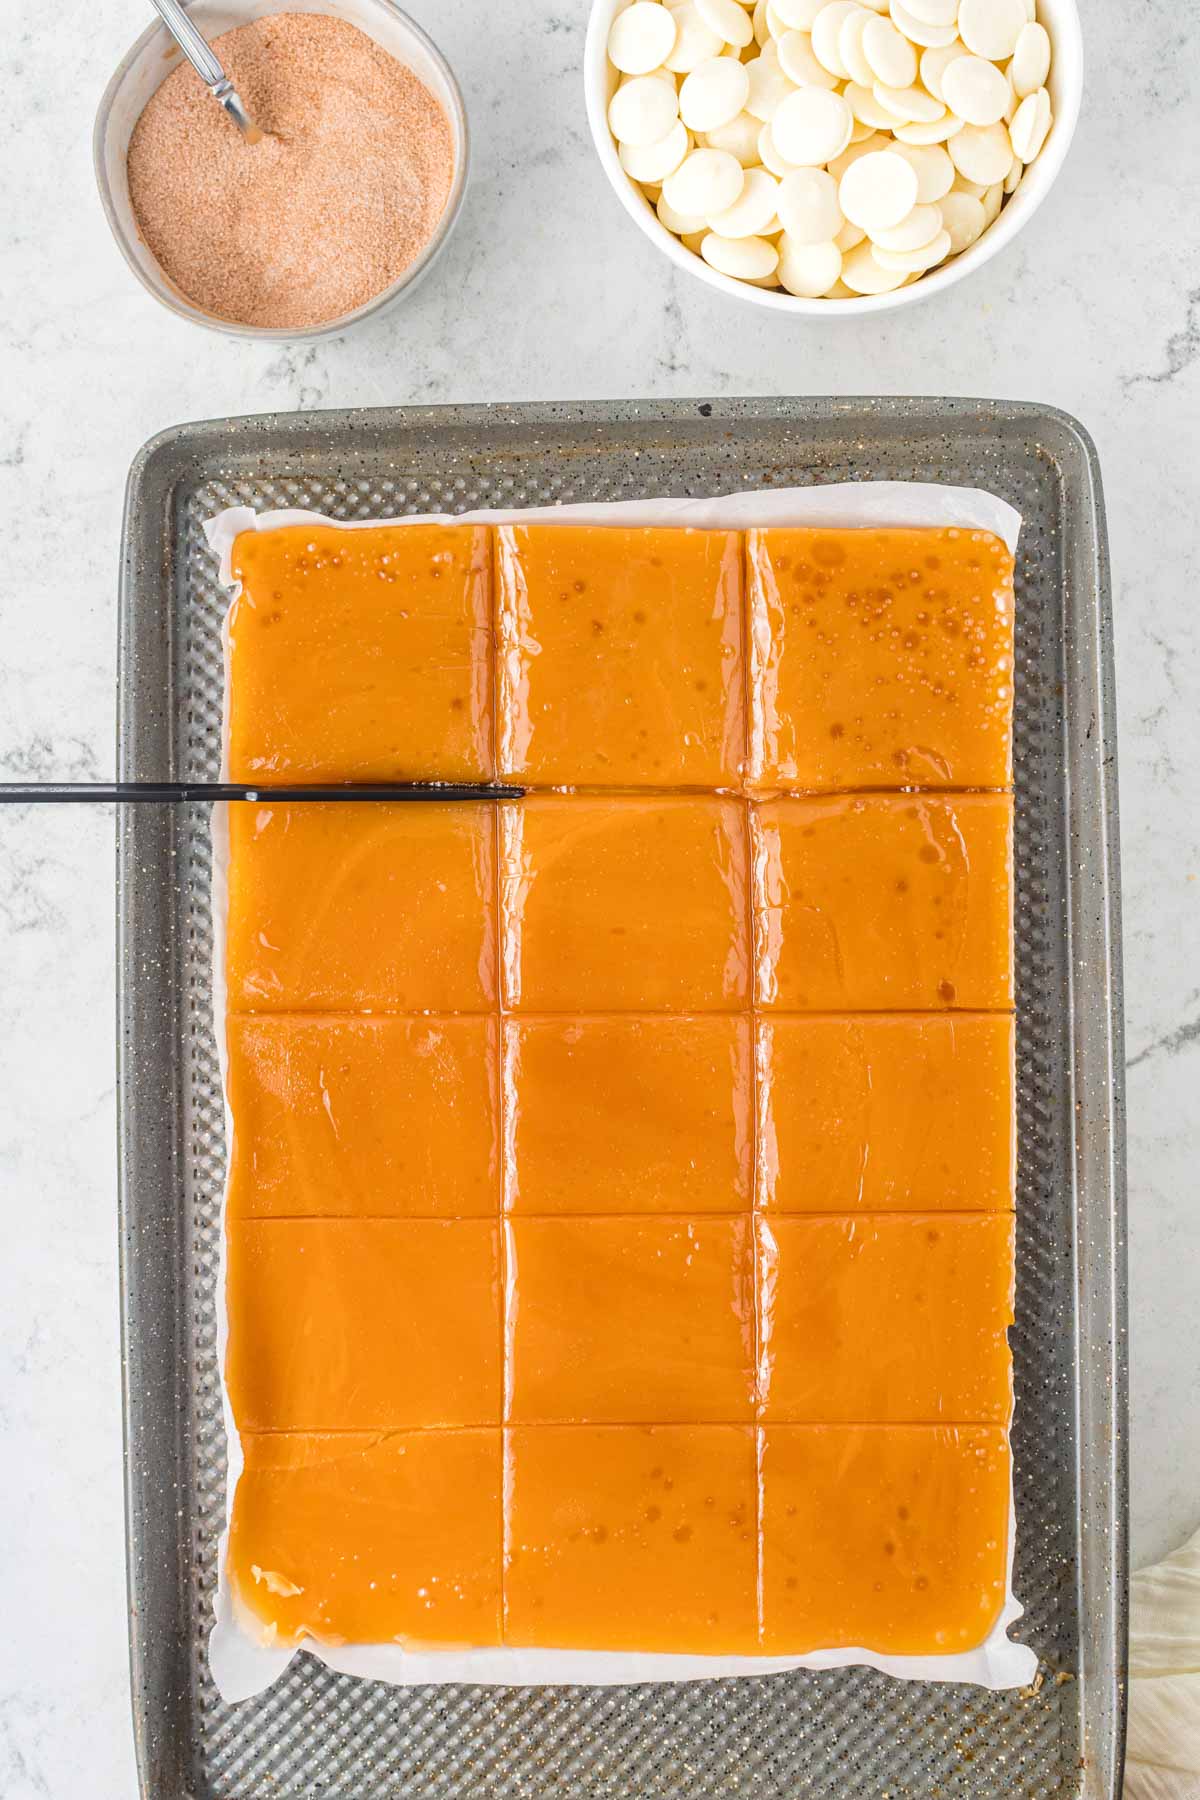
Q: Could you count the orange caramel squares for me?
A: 15